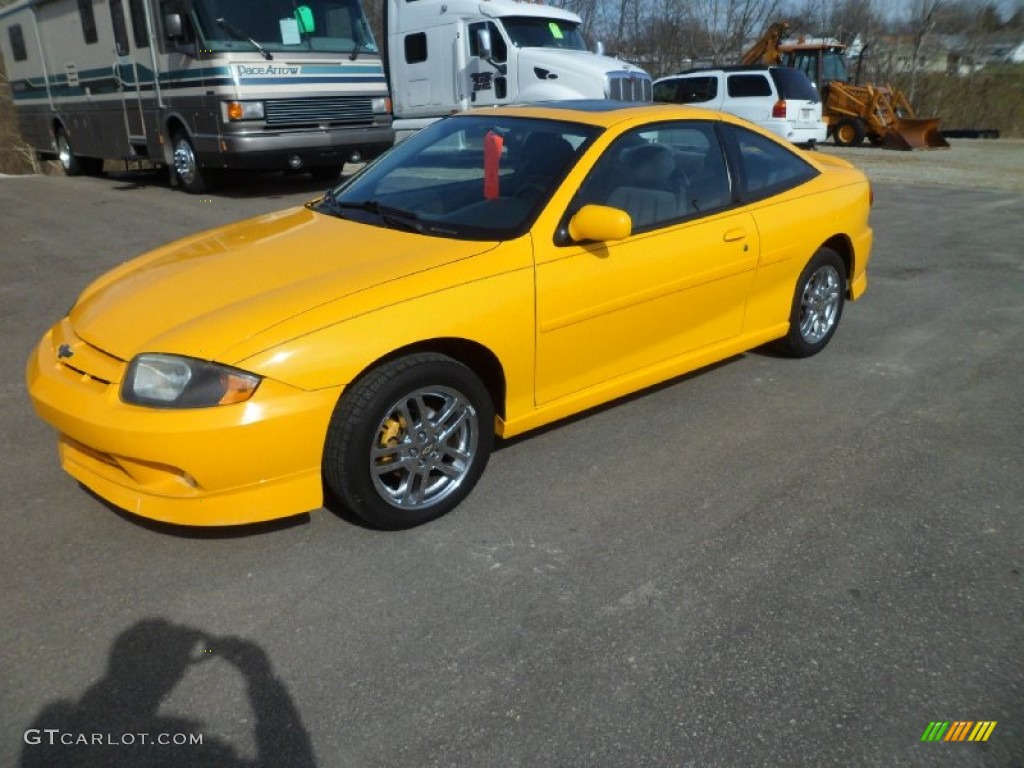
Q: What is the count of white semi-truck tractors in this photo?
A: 1